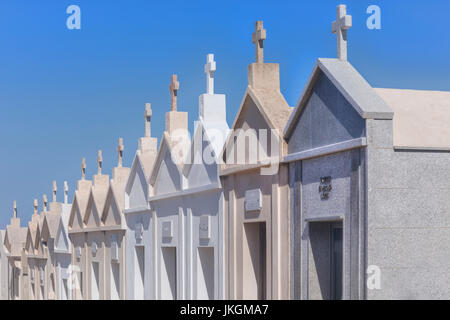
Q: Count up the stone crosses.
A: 13